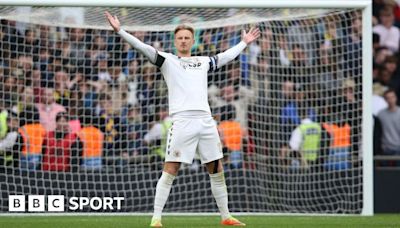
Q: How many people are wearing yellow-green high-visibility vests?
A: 3